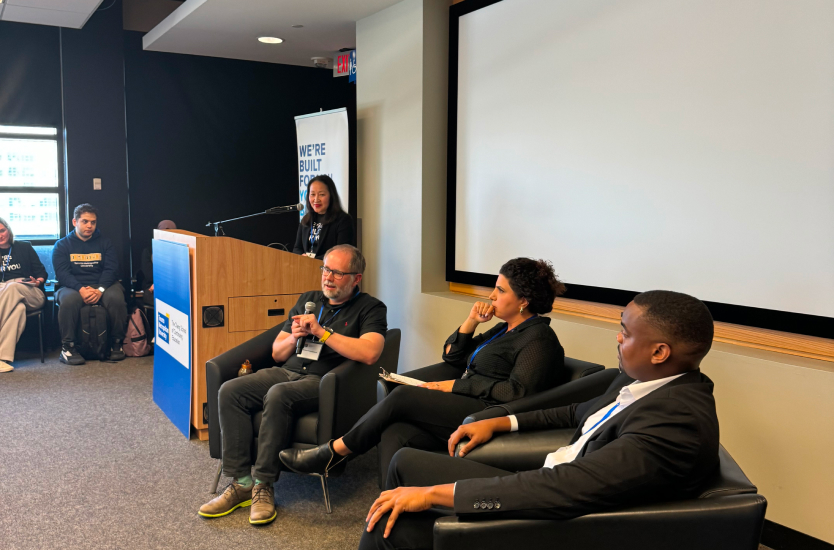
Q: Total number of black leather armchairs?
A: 3